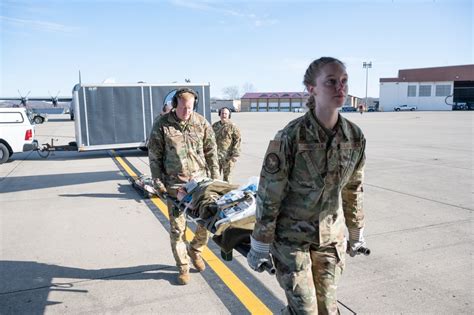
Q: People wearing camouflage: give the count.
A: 3